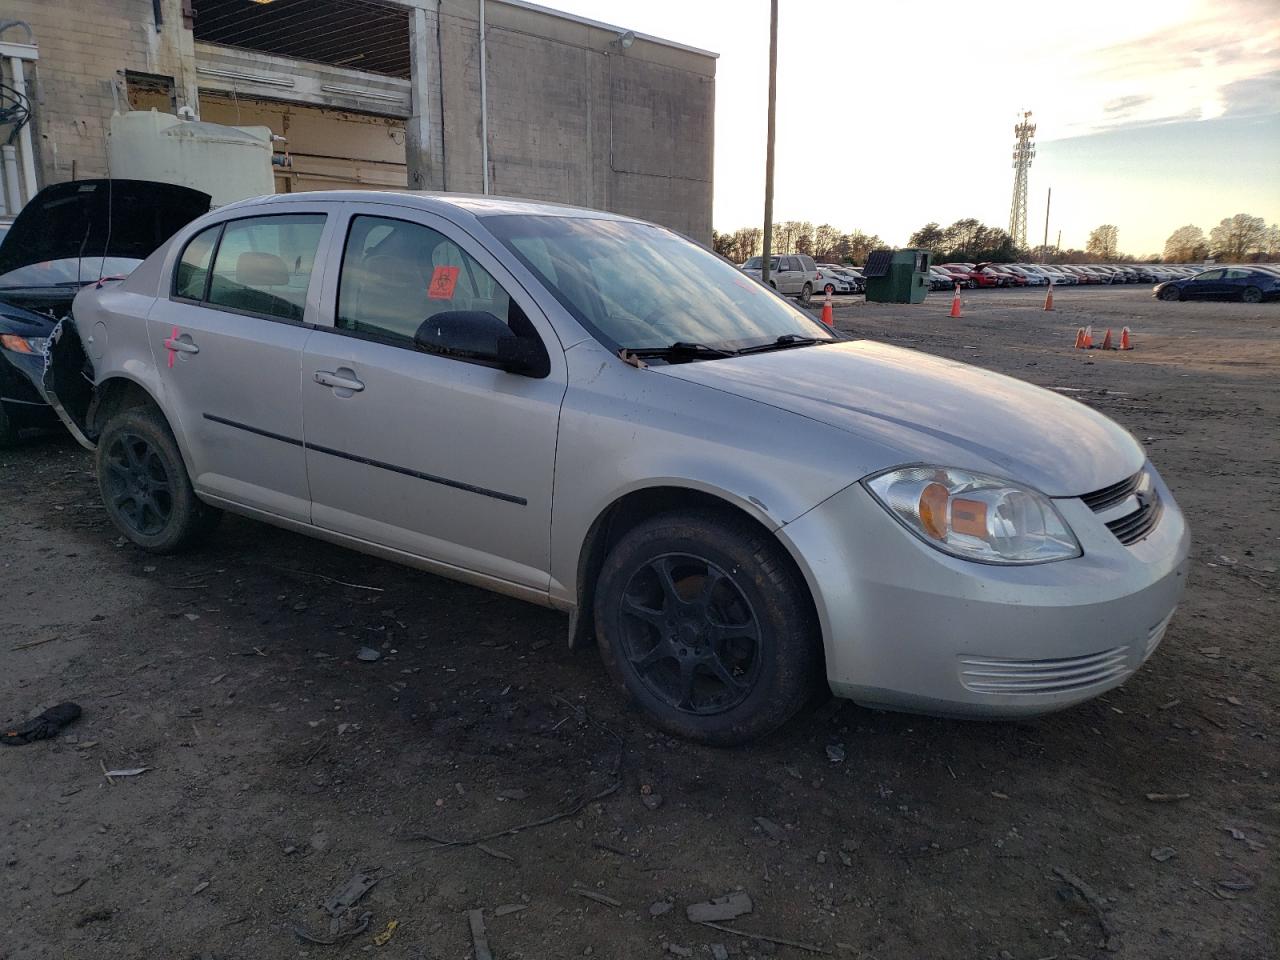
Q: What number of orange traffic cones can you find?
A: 7